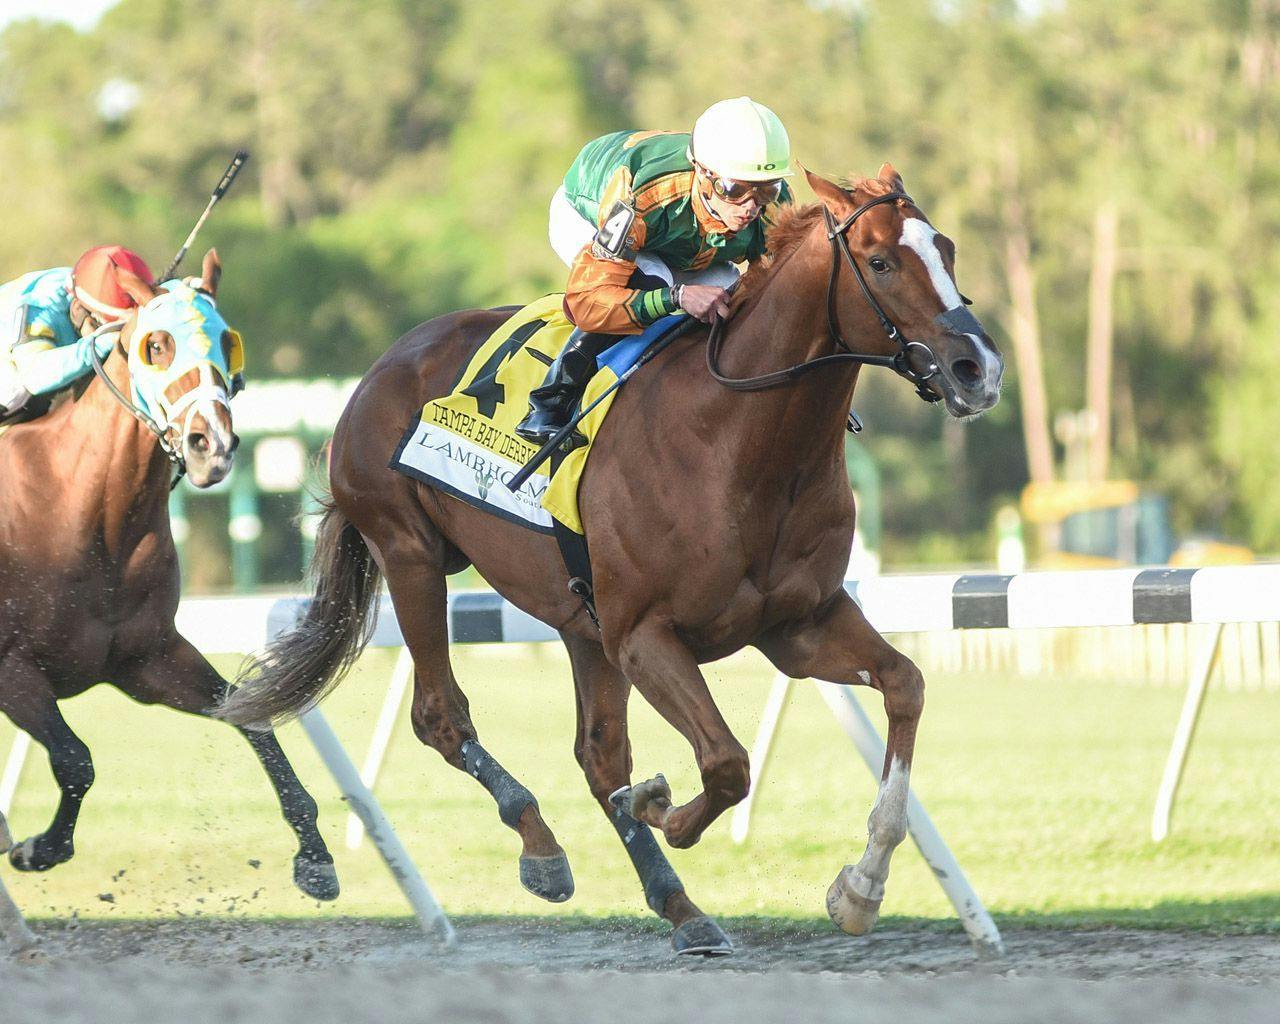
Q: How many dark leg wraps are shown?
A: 2